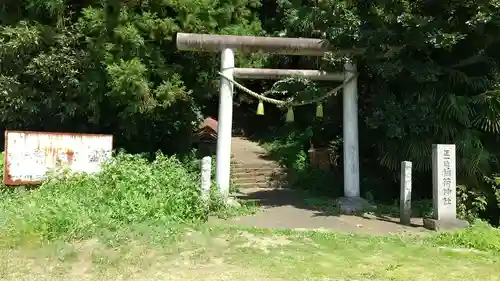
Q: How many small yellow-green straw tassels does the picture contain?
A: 3